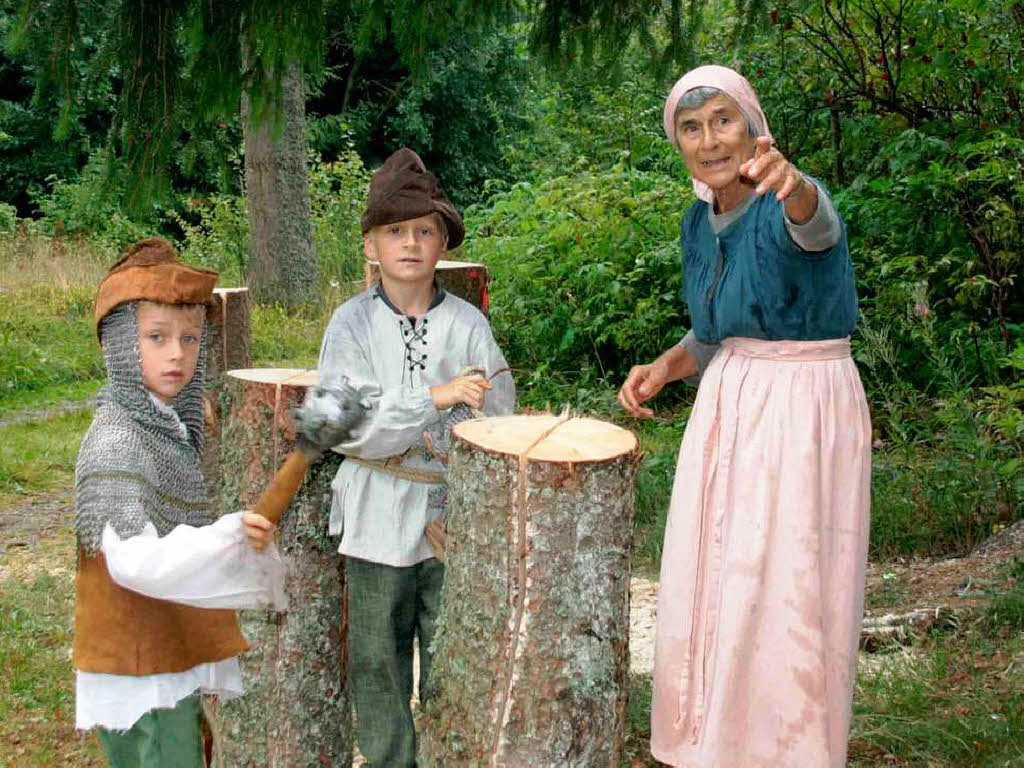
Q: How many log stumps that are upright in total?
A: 4